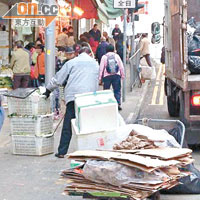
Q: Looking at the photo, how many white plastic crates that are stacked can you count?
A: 3